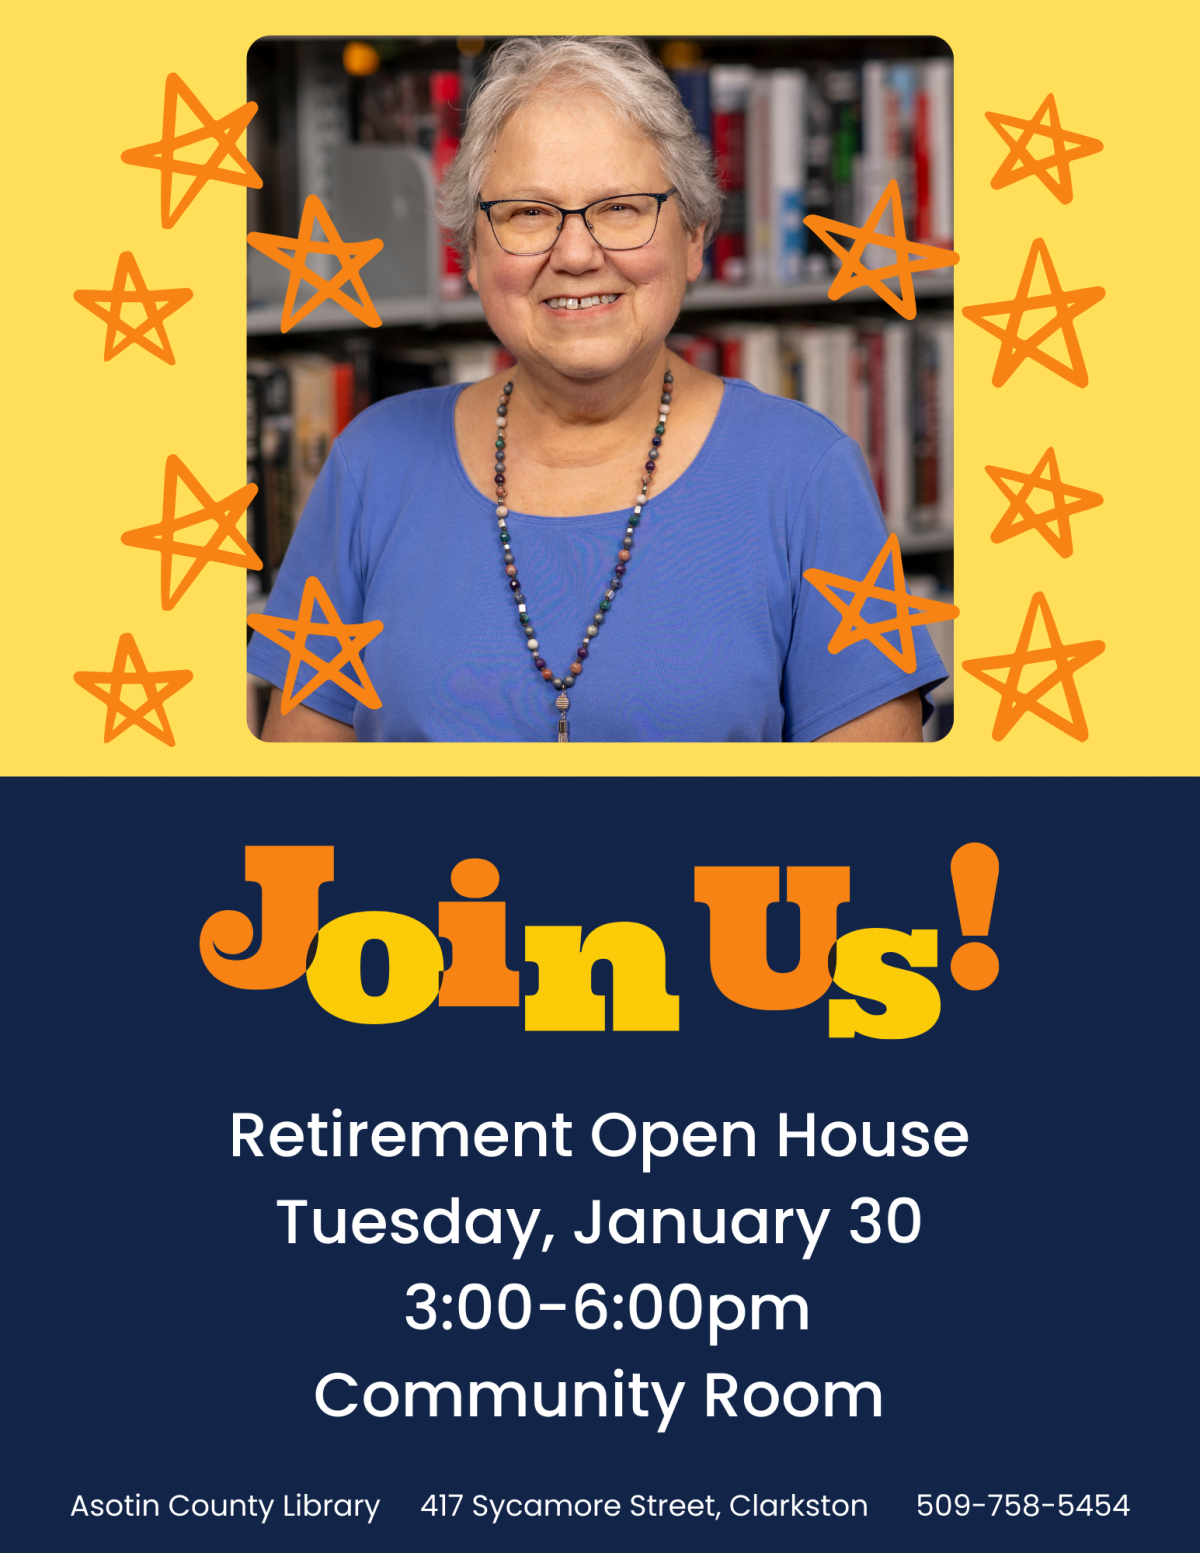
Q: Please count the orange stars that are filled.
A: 0